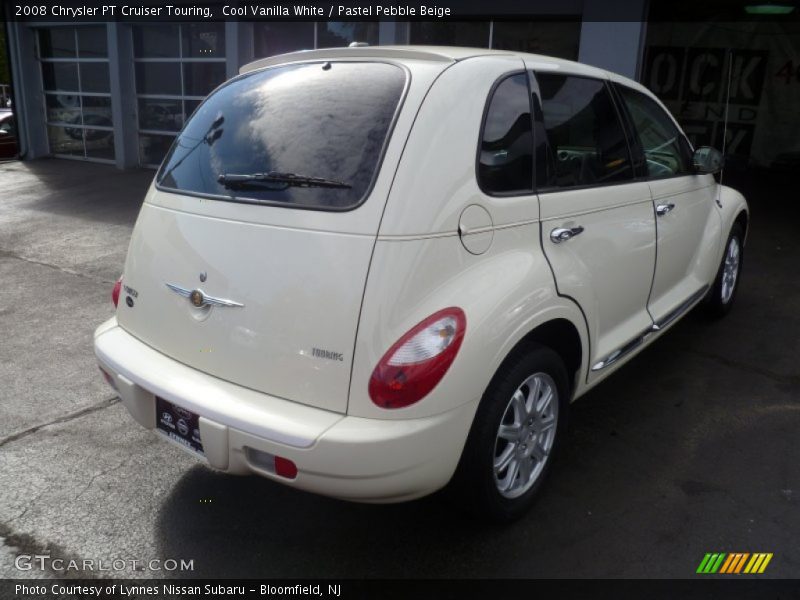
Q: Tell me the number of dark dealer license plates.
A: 1